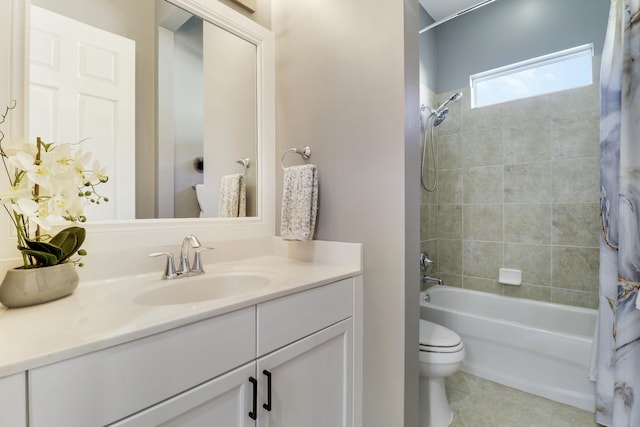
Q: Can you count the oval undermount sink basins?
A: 1